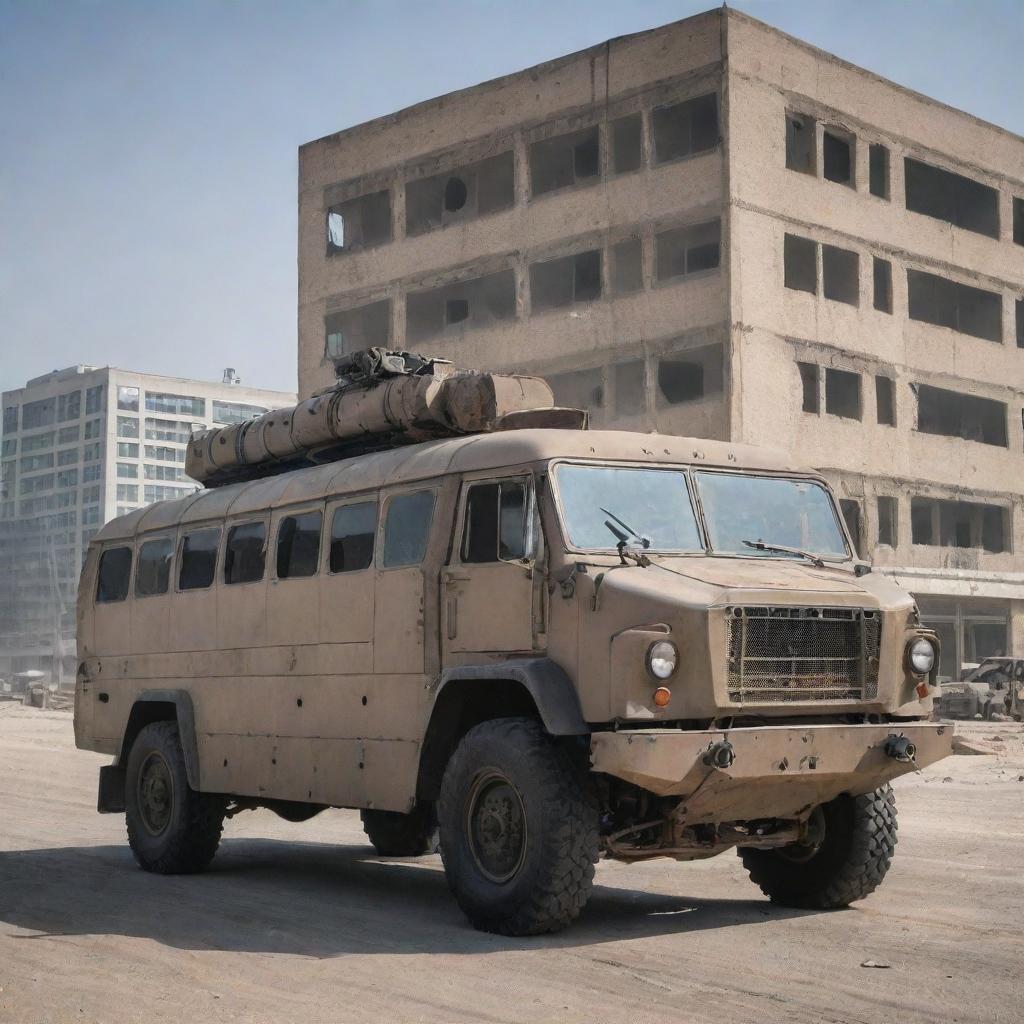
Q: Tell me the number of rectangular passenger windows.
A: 7